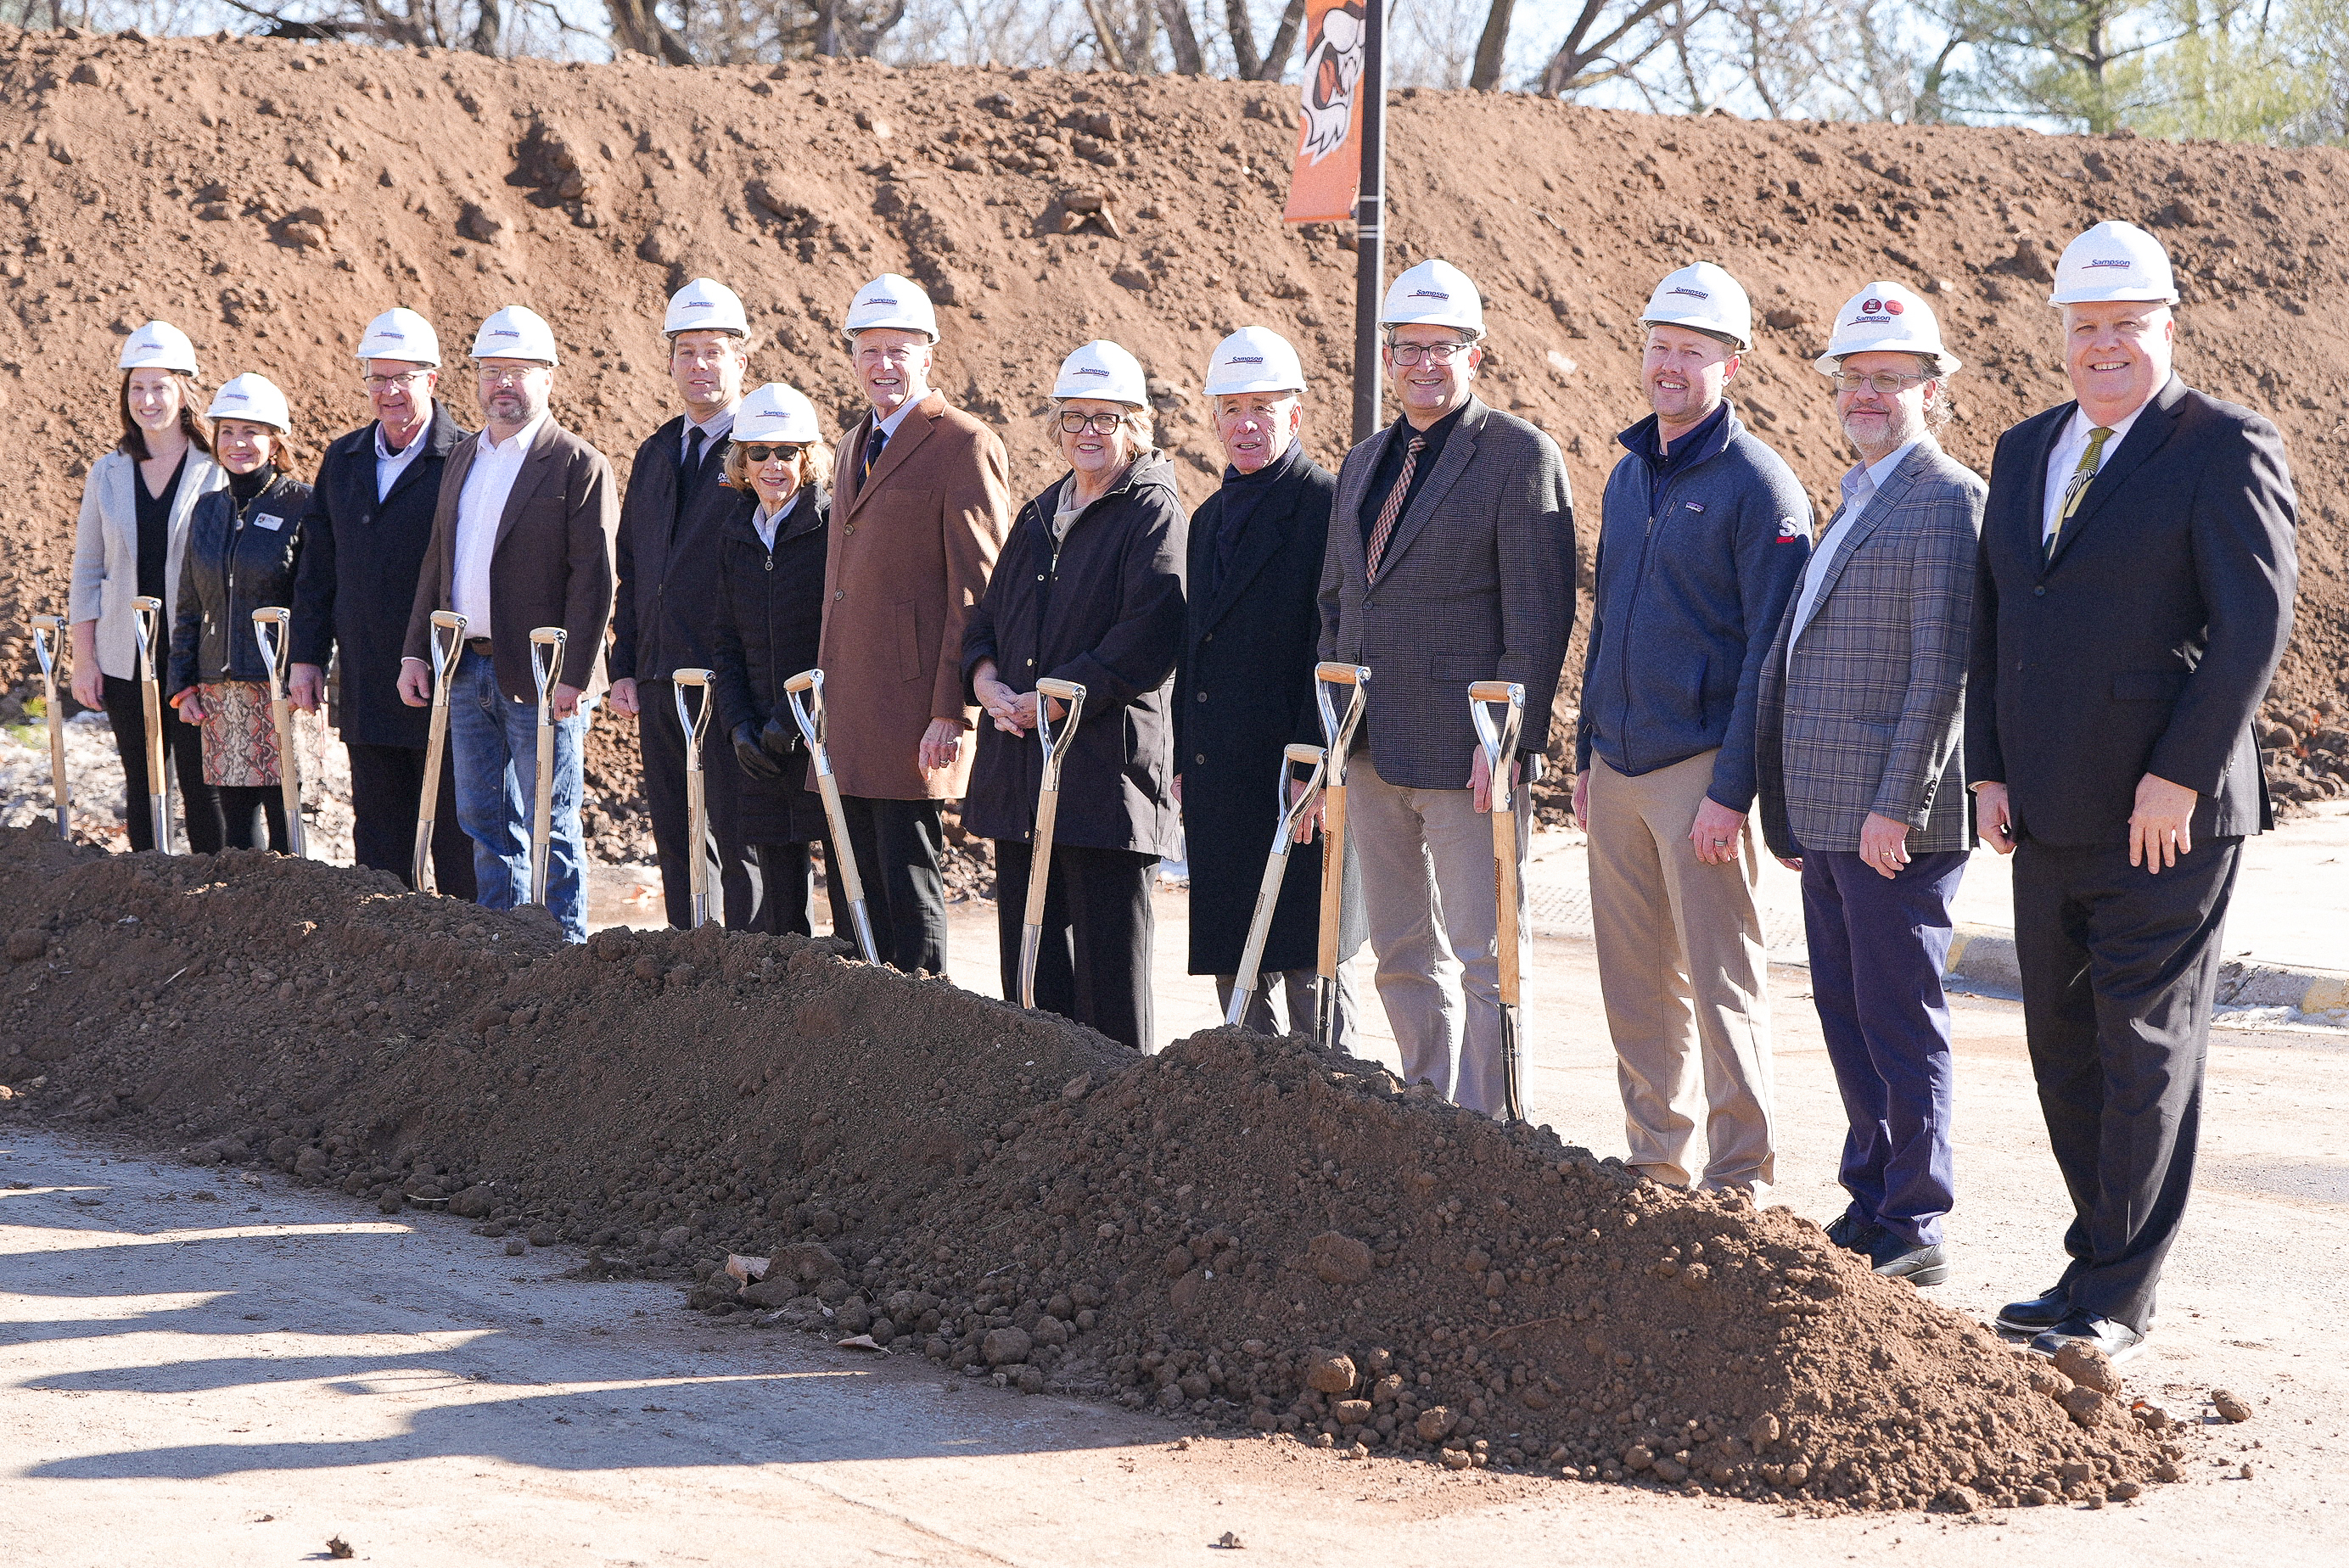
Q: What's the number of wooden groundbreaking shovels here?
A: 11